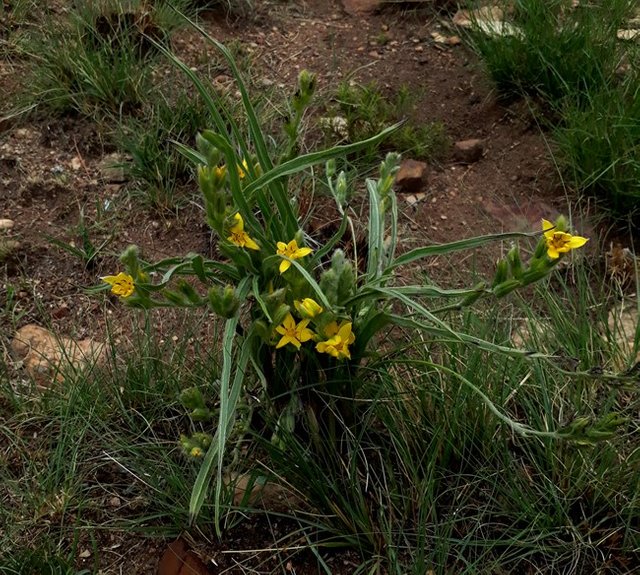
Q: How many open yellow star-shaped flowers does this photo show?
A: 6